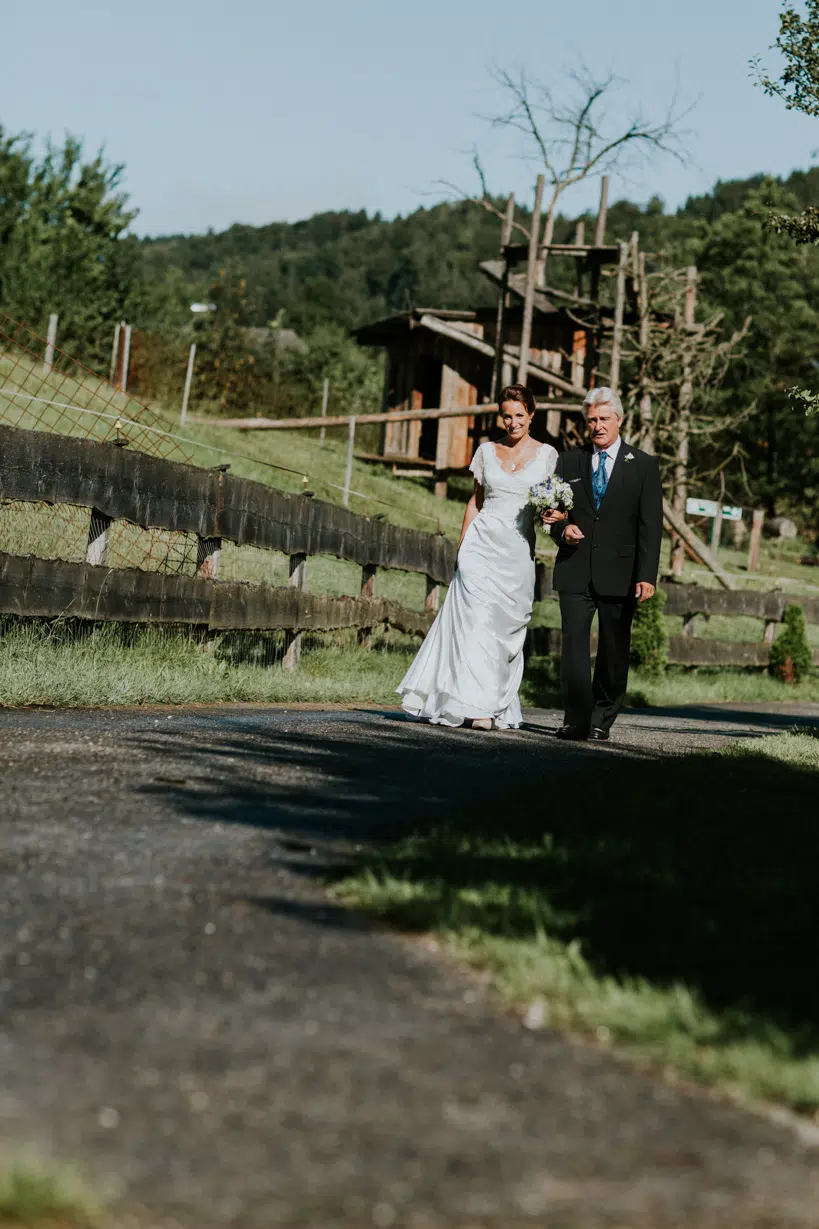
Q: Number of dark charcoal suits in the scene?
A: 1